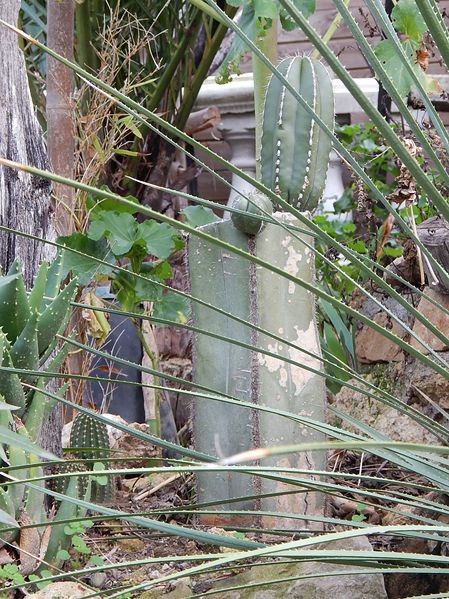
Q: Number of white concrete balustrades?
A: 2